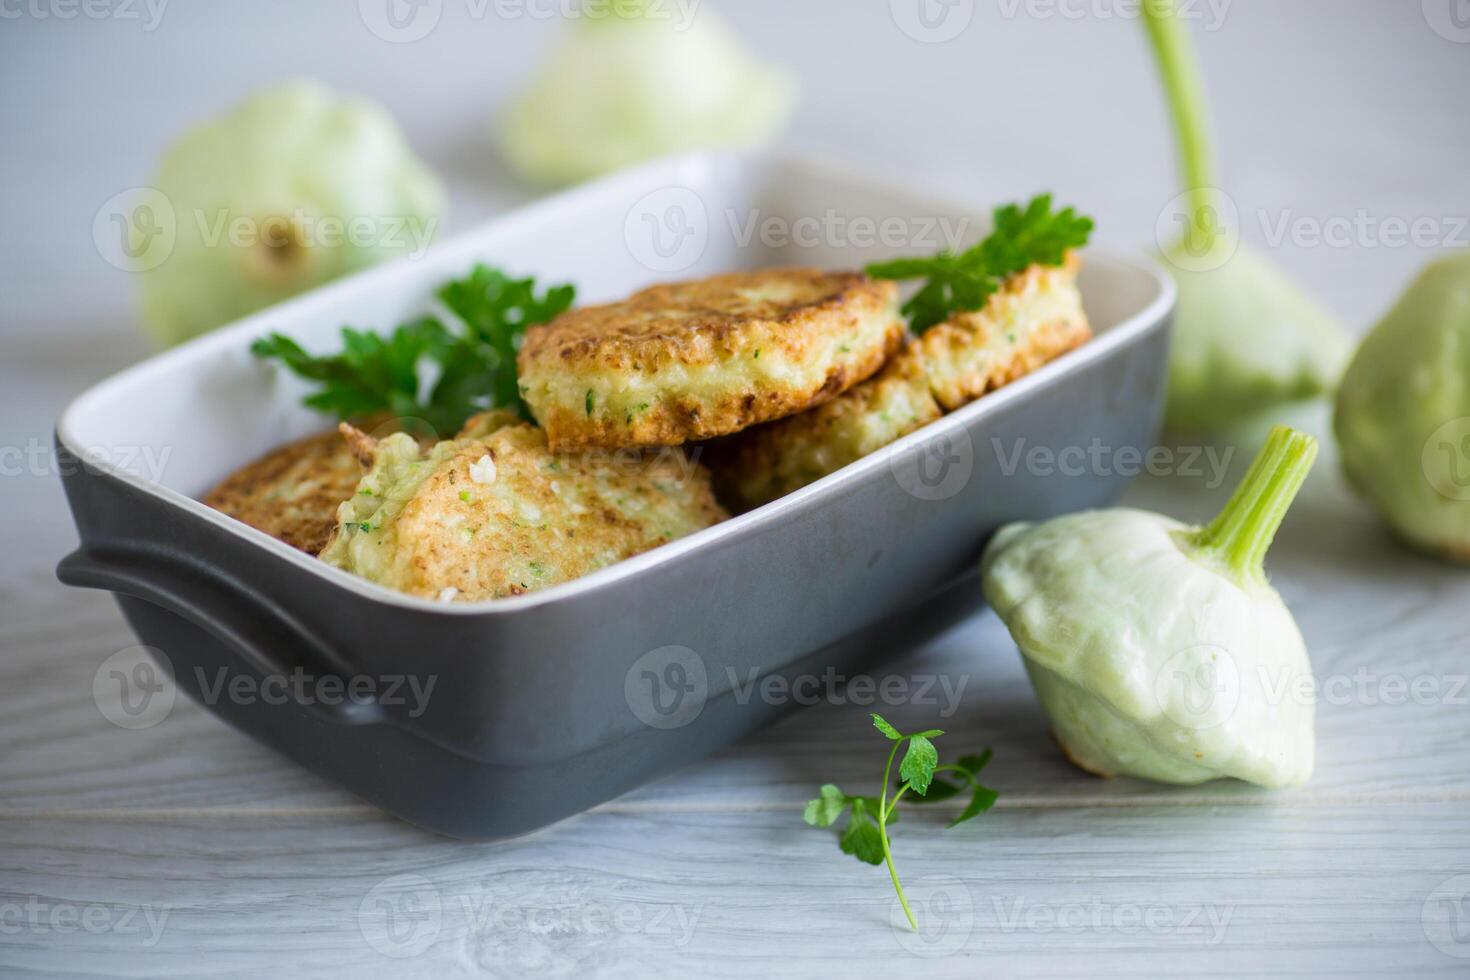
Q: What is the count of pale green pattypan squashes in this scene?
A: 5